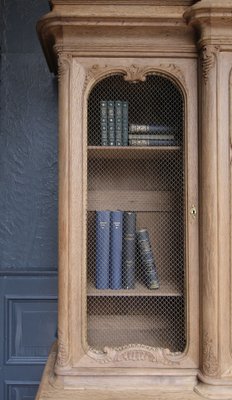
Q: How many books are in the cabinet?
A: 11